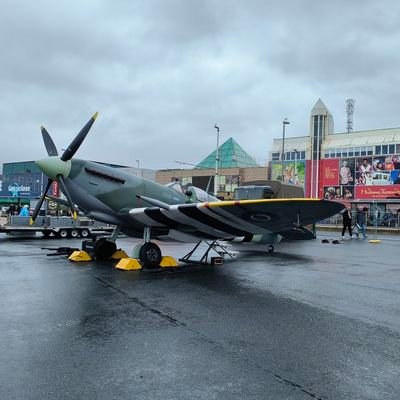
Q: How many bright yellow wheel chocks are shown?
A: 4